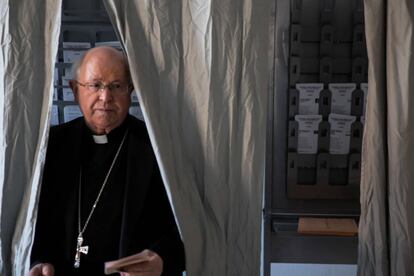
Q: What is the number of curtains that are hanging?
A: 3